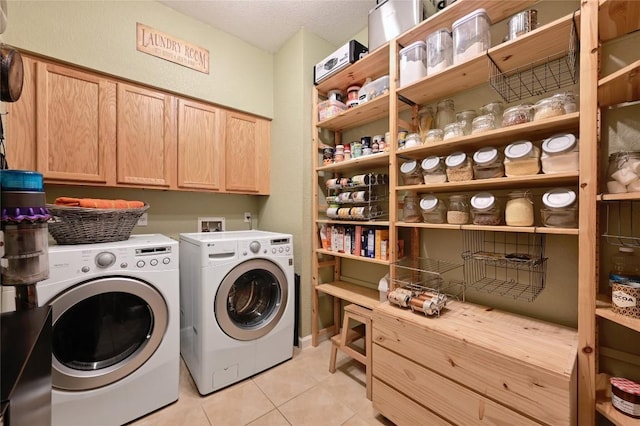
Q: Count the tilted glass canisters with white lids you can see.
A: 9